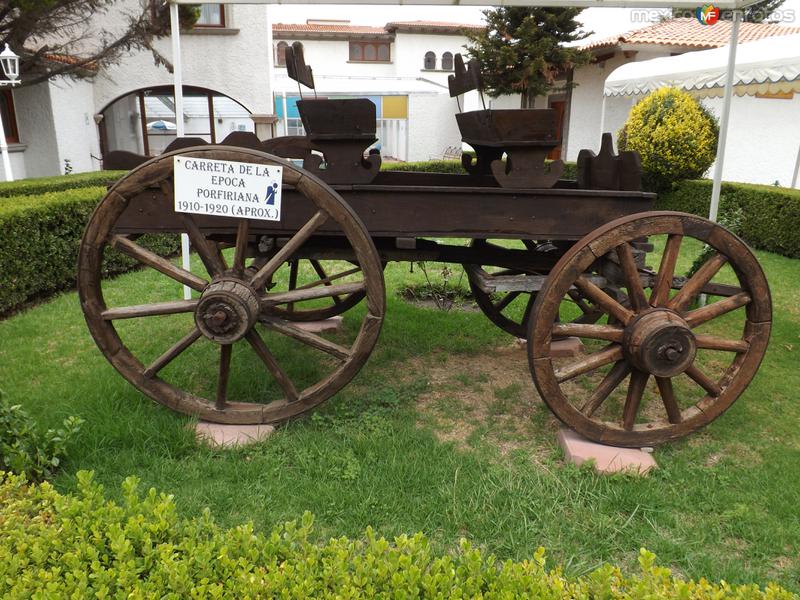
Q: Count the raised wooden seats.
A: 2